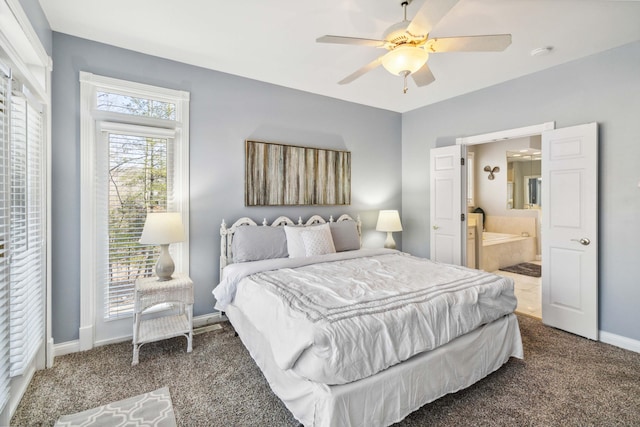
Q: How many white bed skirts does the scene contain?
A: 1